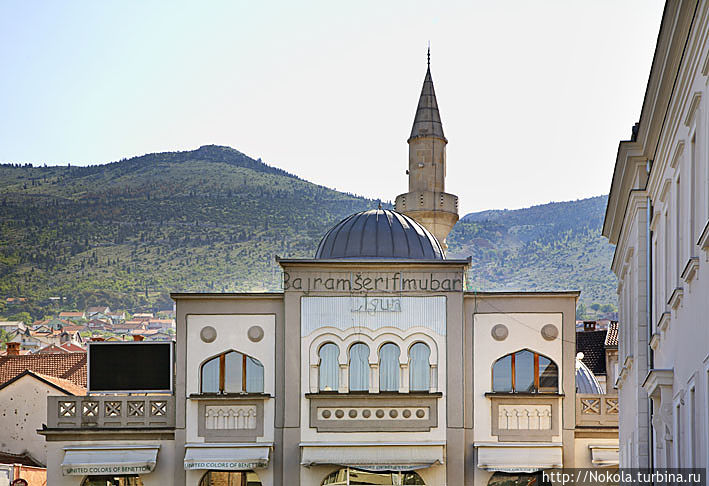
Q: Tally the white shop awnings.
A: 5